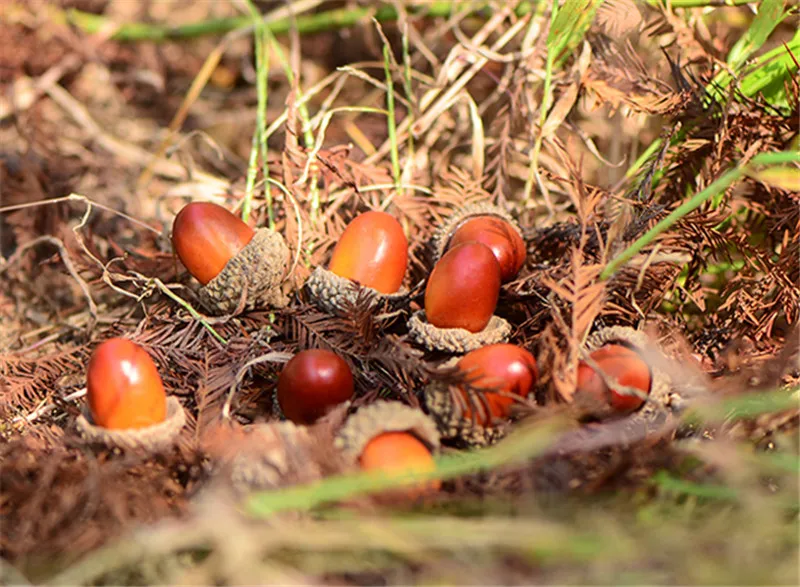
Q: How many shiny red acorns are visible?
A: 9